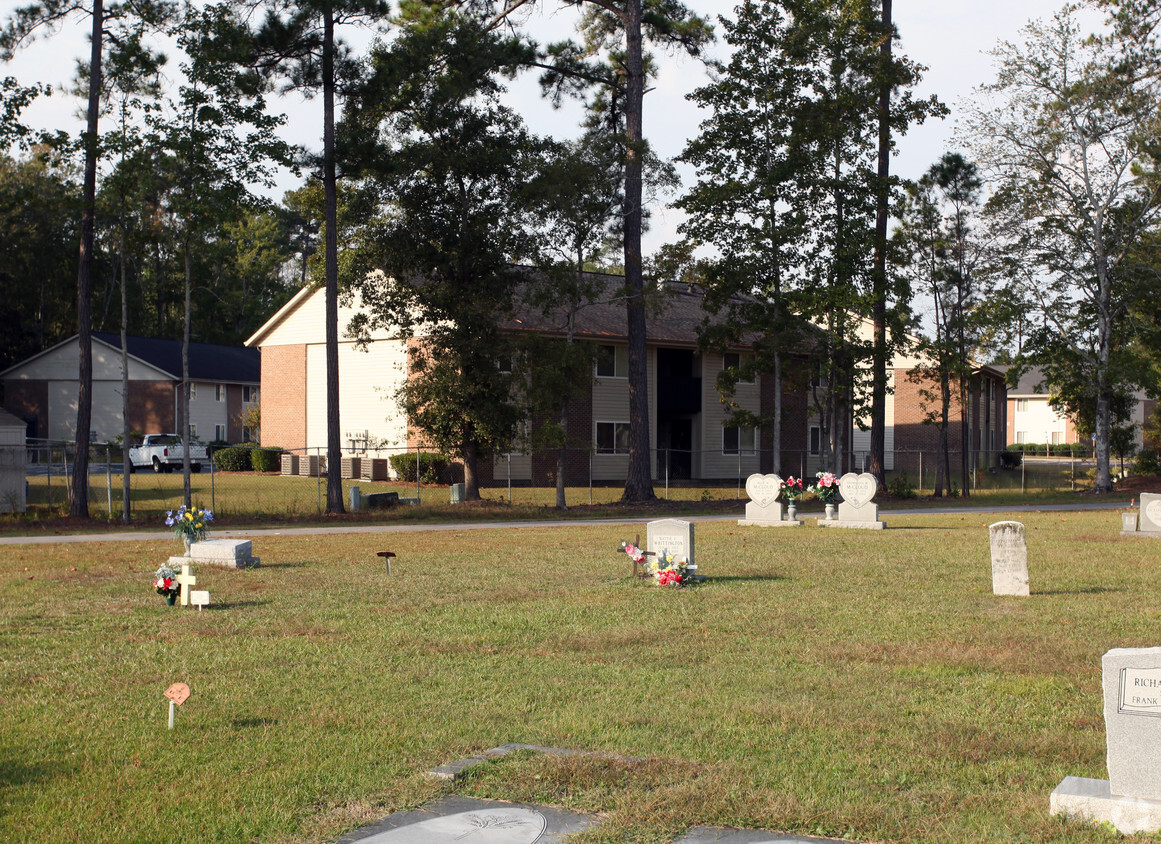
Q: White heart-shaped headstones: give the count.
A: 2